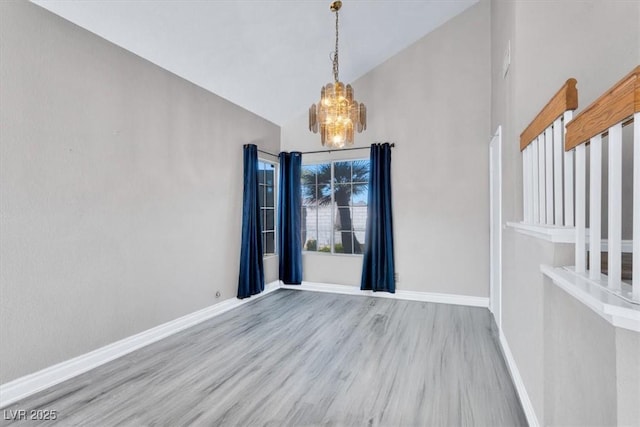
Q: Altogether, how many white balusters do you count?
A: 11